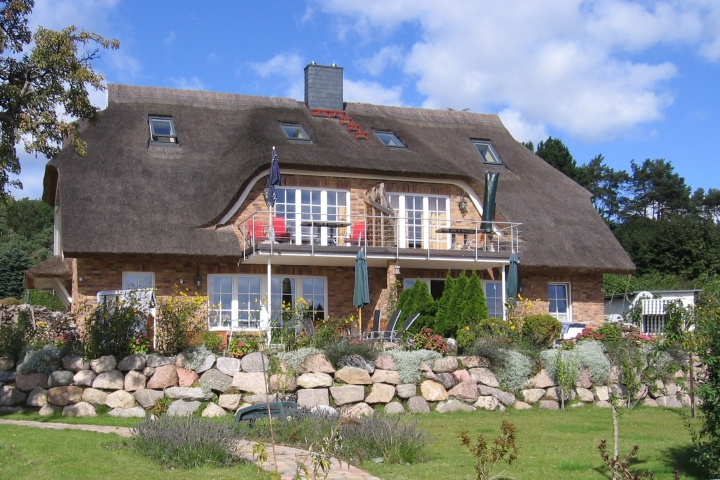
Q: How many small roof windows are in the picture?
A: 4